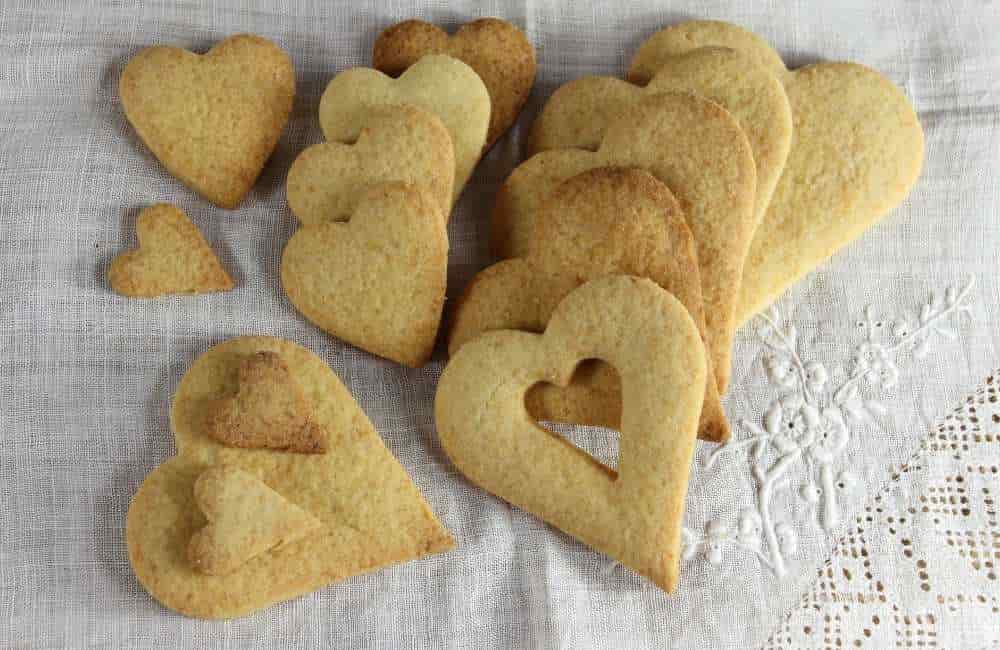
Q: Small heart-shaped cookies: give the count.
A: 3